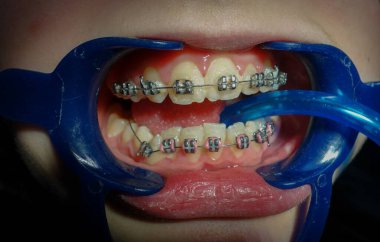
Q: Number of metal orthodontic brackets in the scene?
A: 15